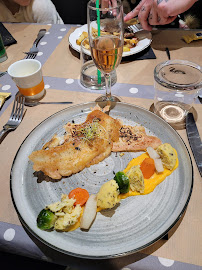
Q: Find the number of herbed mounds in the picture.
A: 4